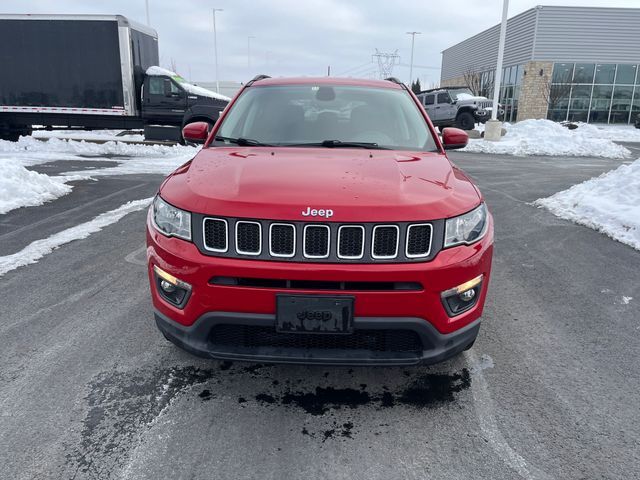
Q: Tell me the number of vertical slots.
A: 7